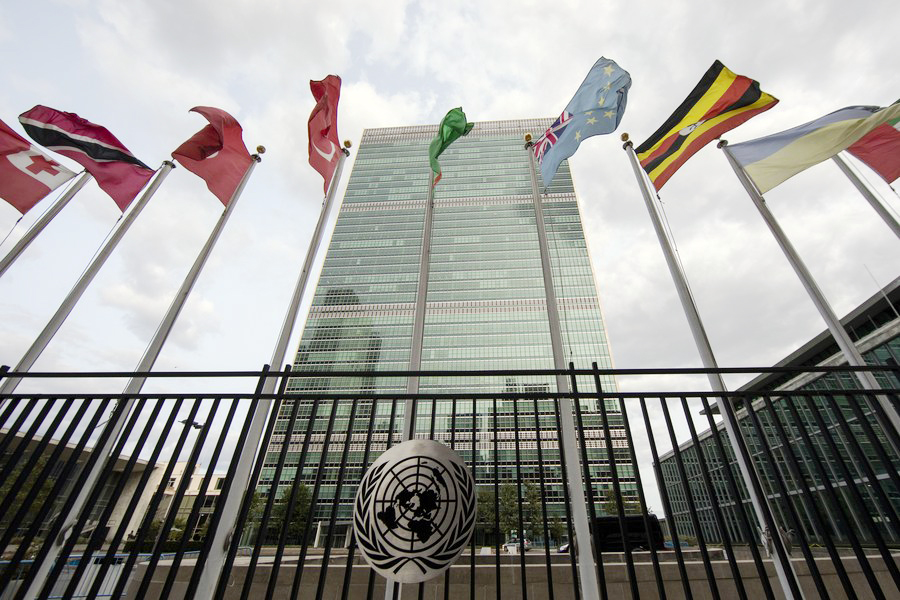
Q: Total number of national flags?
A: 9